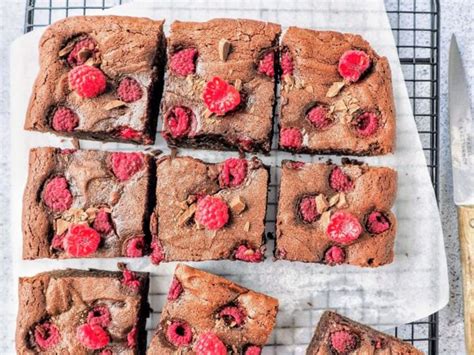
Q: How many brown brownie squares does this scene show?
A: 9